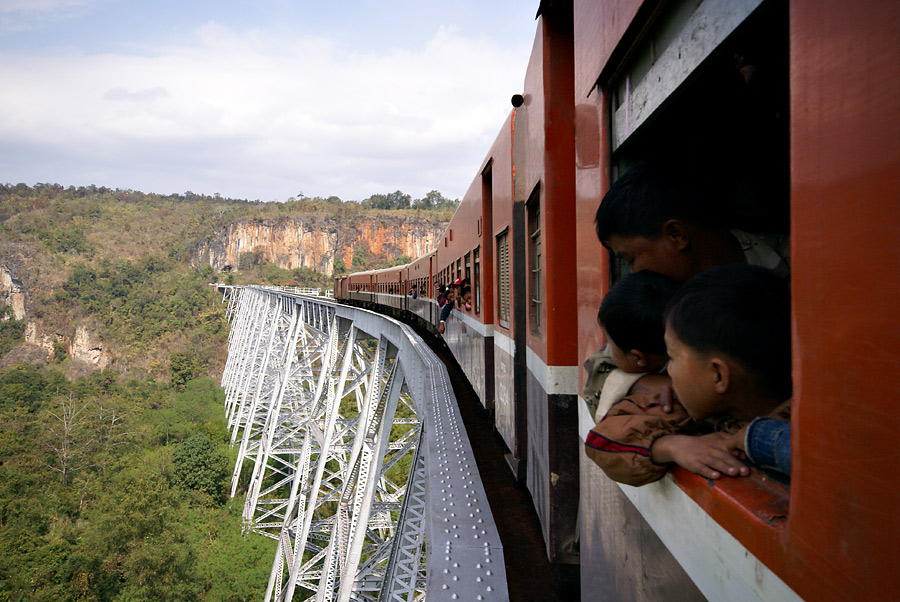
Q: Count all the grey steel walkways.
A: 1